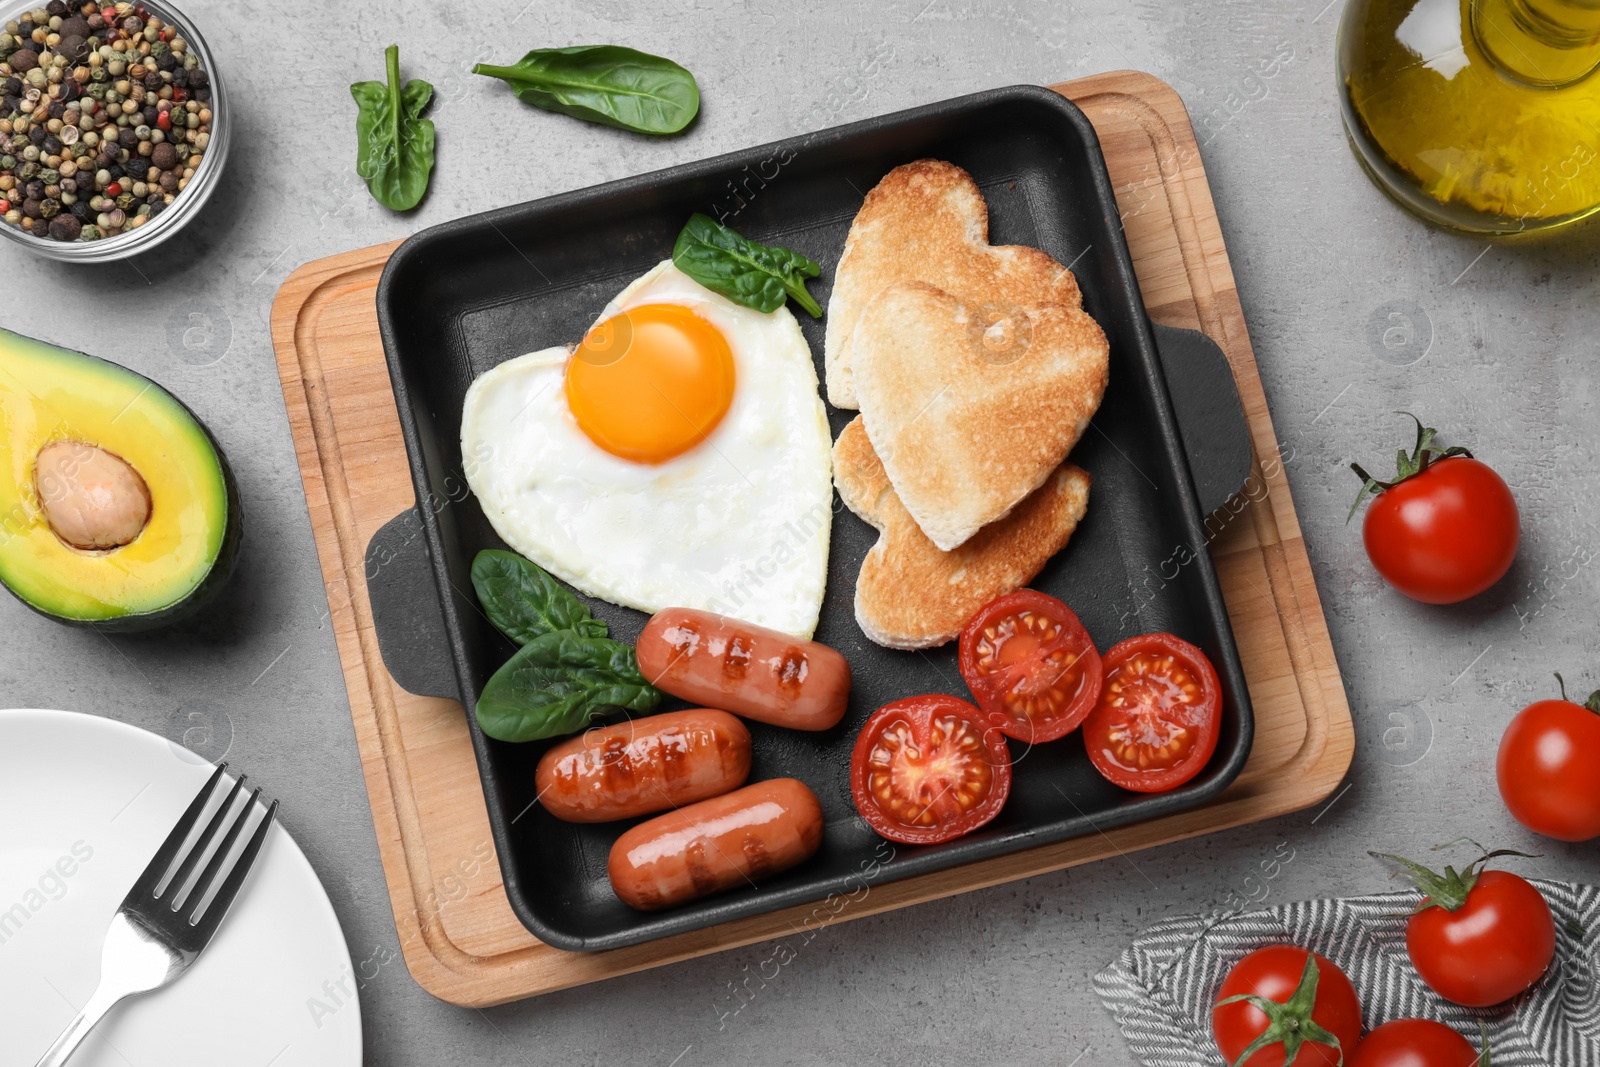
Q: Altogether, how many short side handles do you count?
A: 2